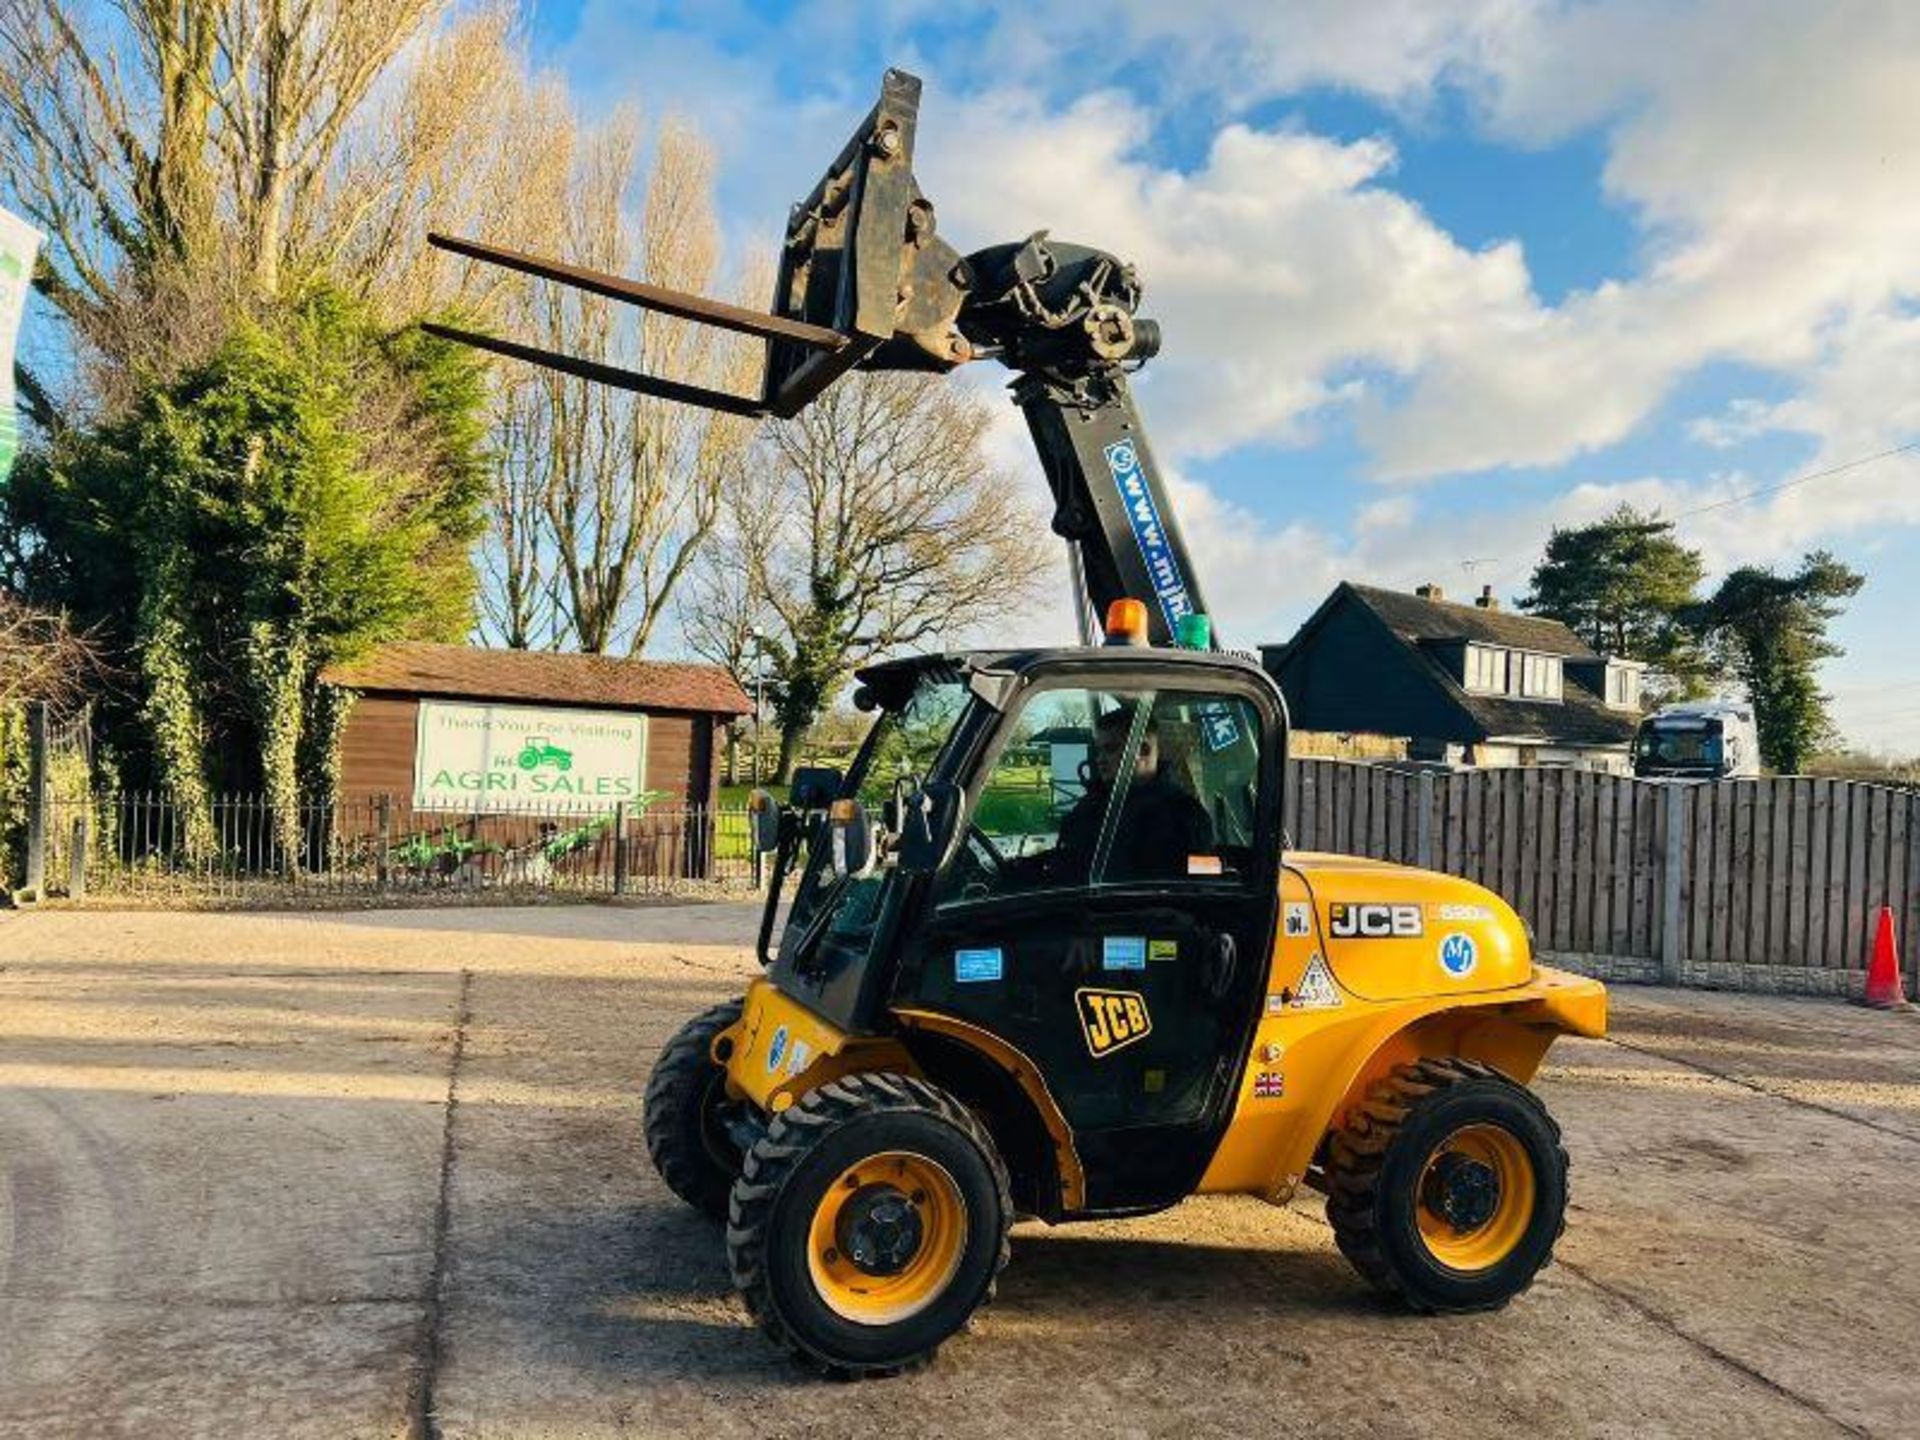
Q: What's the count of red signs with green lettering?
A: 0